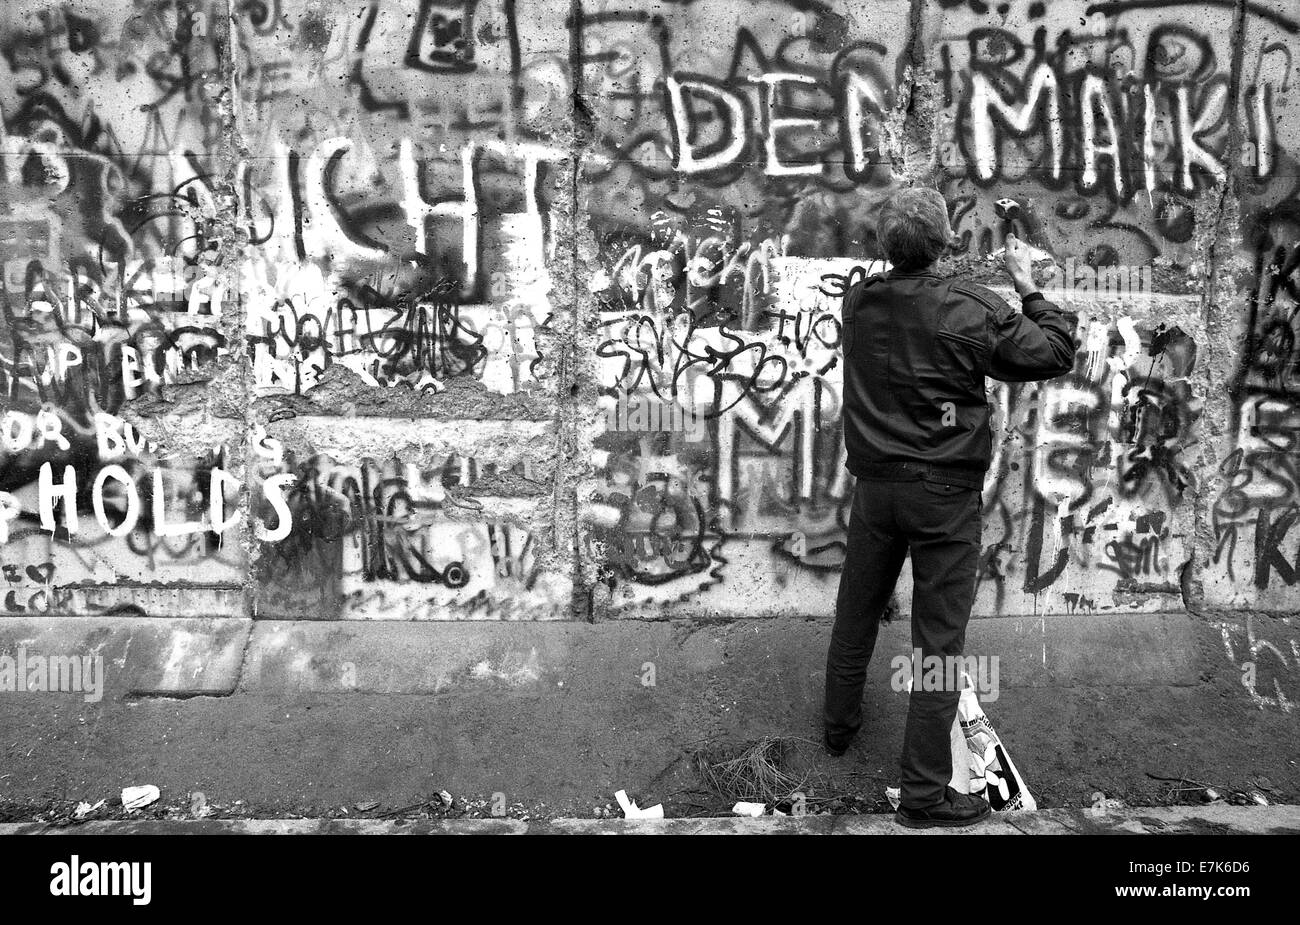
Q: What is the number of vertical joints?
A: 4